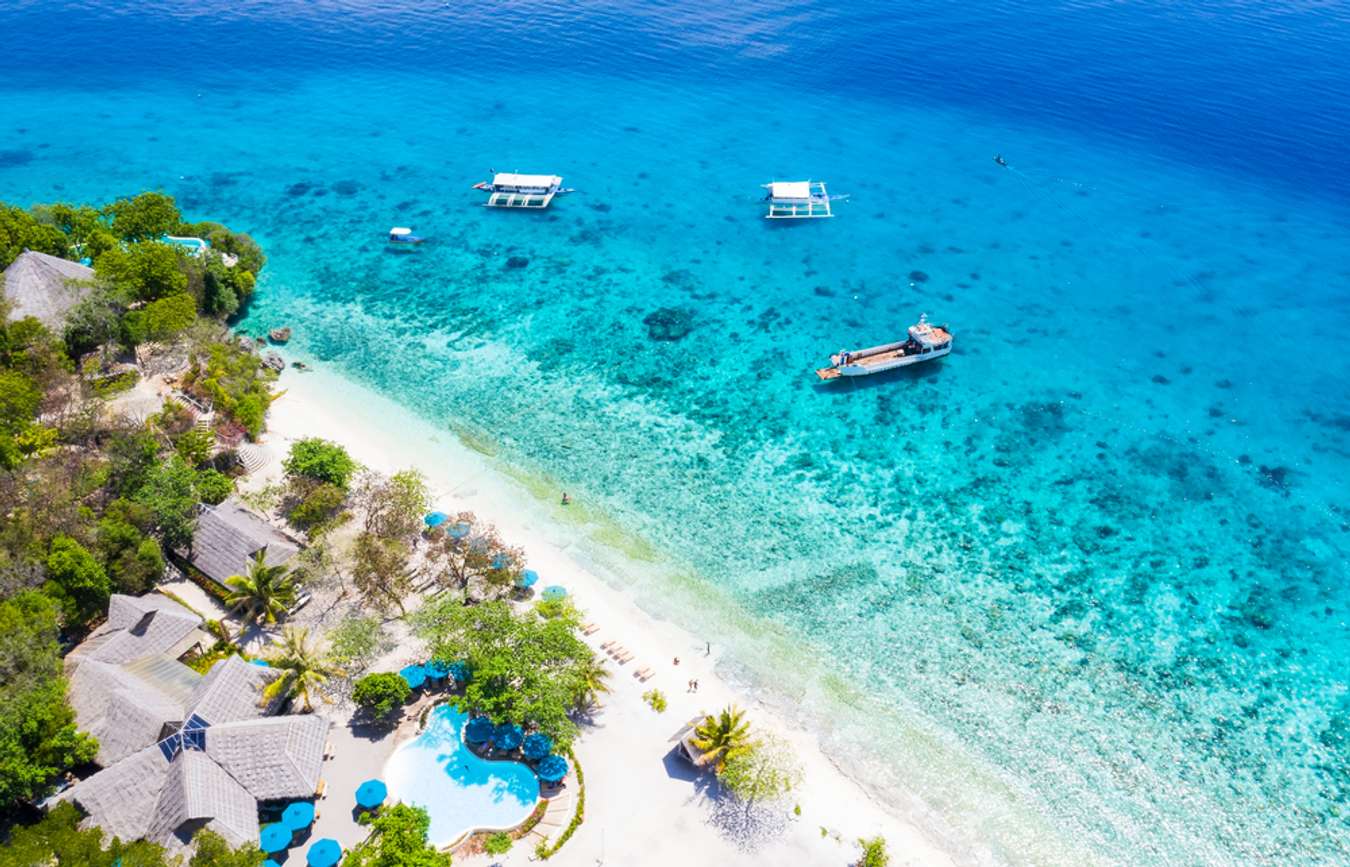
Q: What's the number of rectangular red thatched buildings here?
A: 0